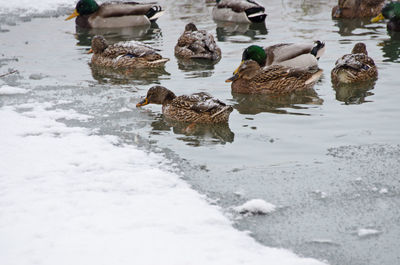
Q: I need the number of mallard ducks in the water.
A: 10